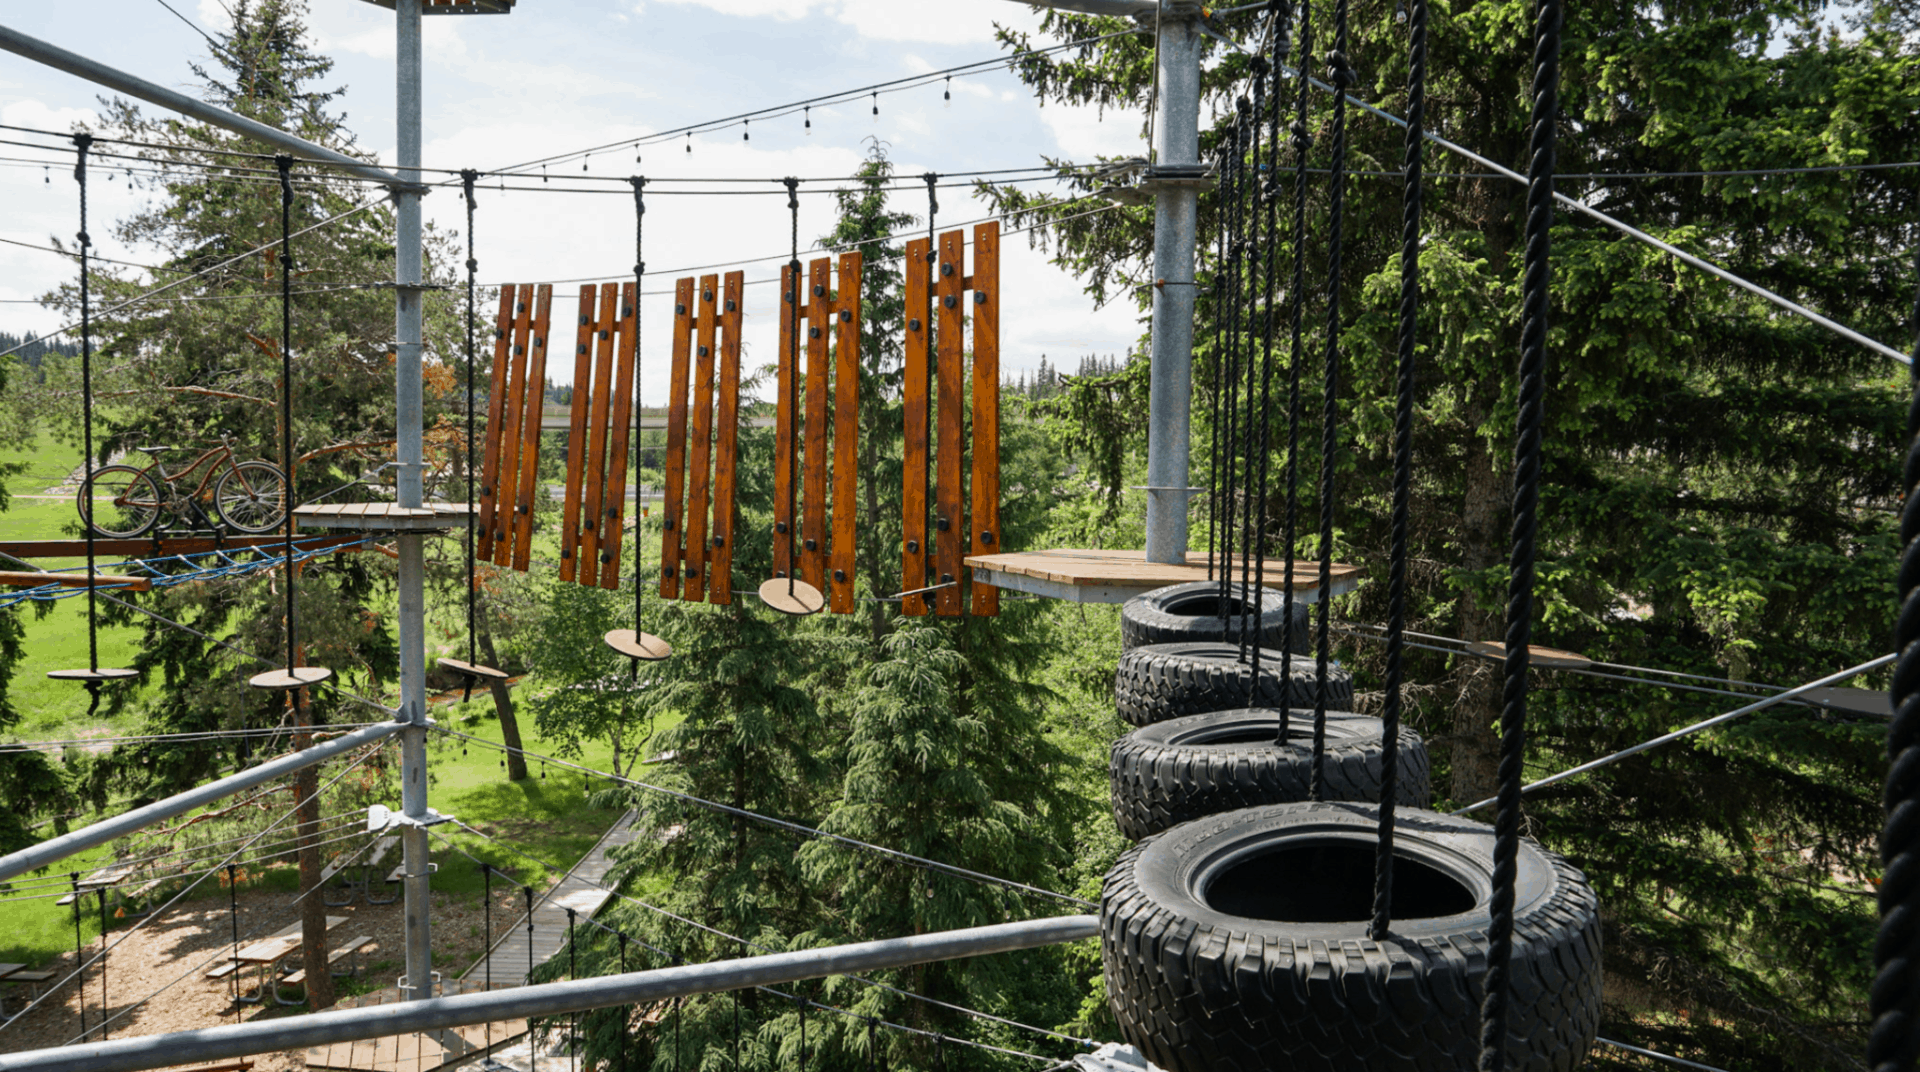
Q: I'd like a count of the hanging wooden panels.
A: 5